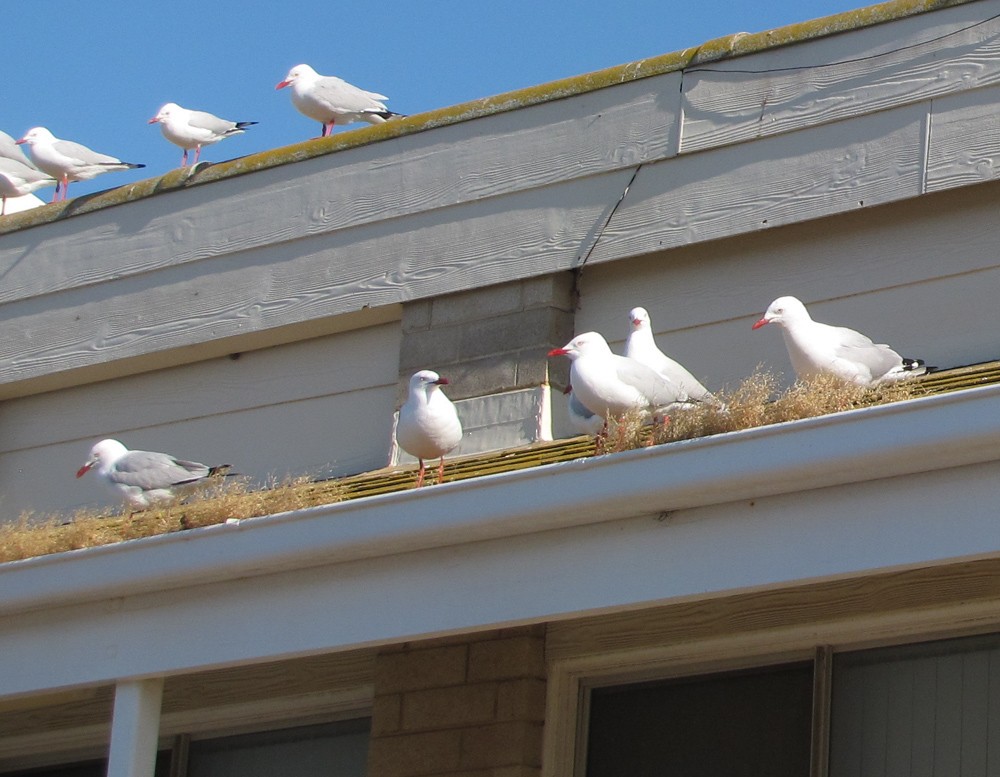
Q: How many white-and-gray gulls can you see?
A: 11